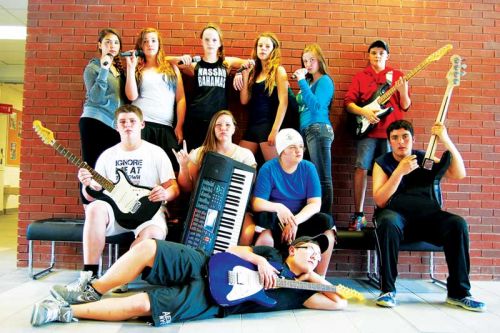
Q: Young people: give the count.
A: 11